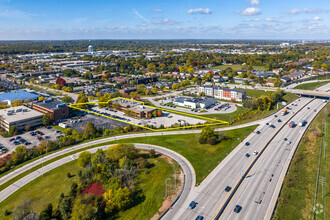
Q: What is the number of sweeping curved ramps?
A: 2